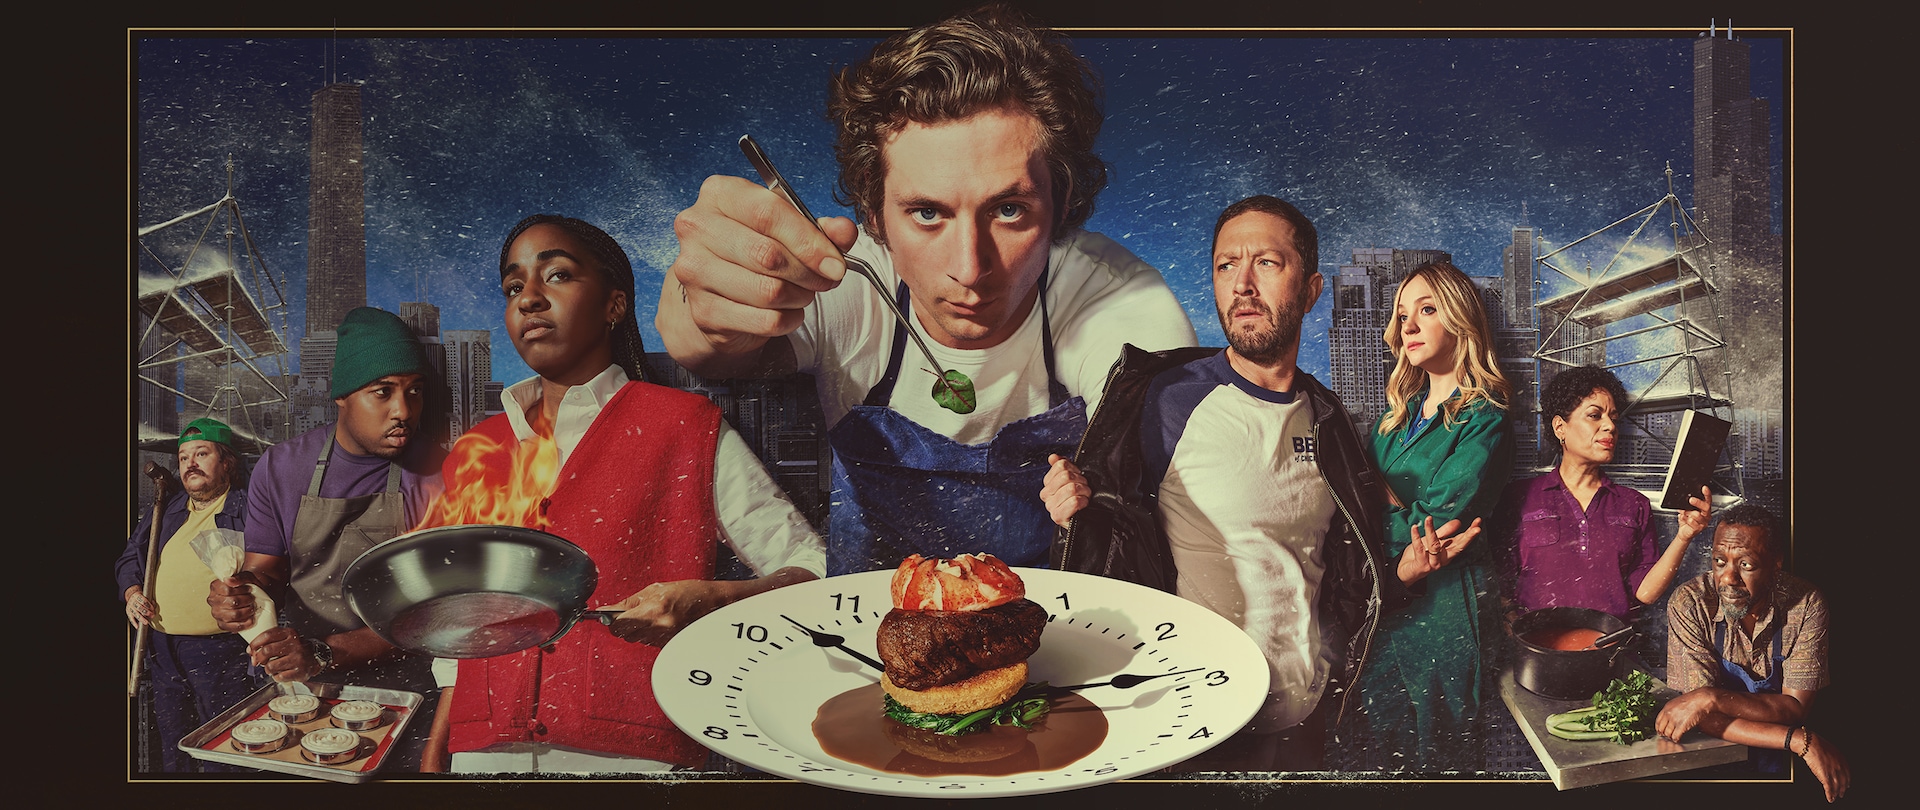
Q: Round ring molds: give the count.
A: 4